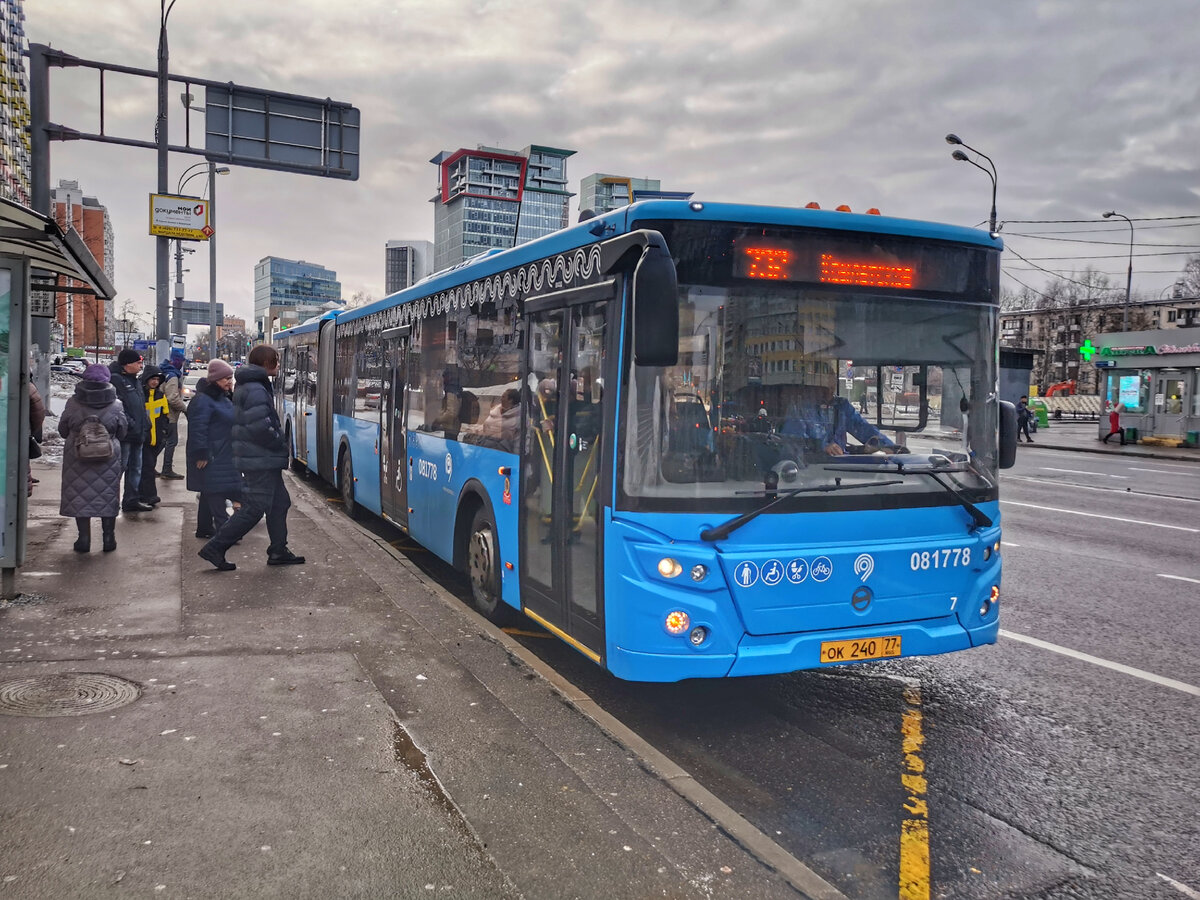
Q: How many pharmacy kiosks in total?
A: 1